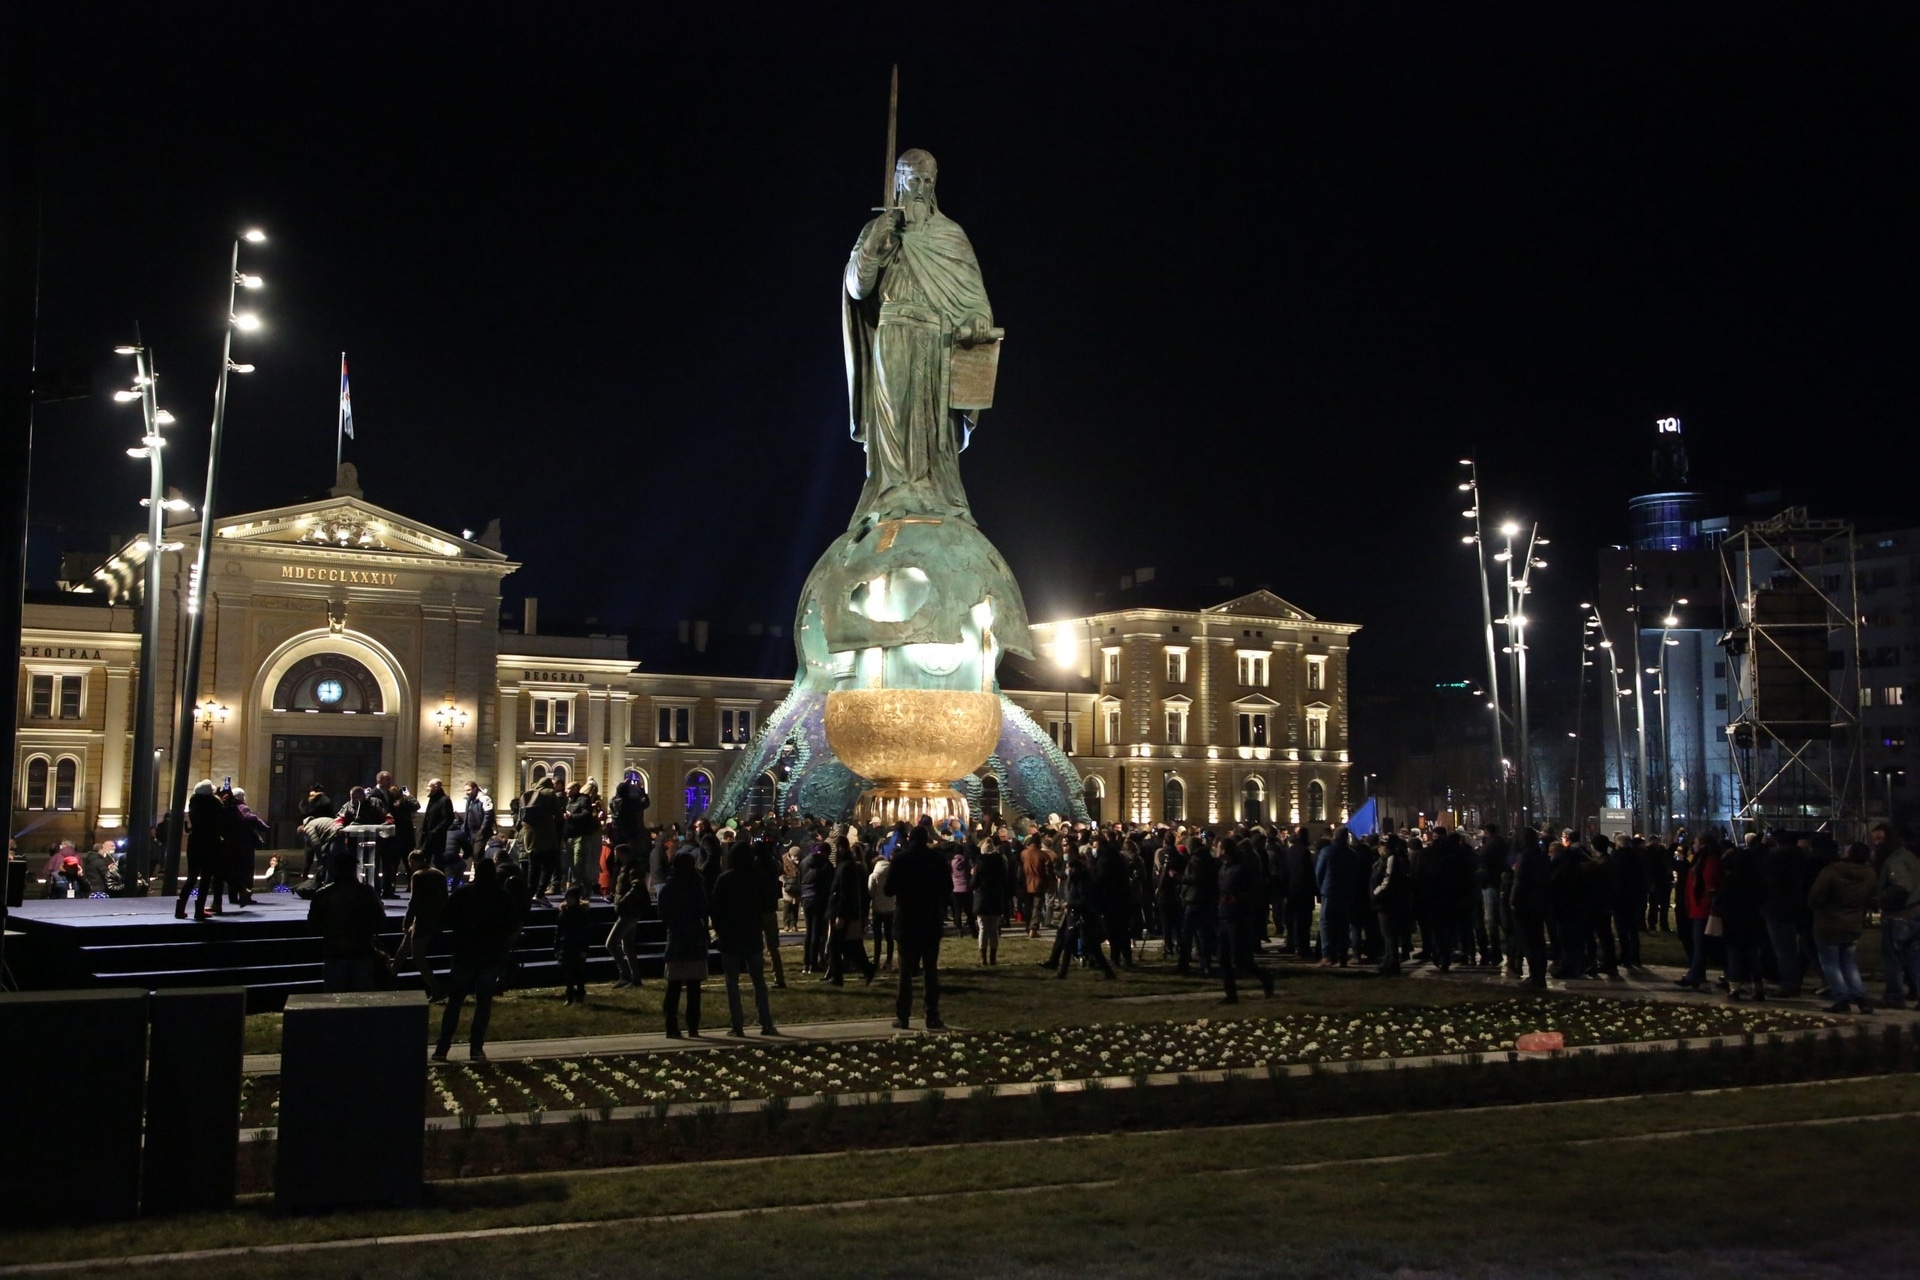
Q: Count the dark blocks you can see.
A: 3